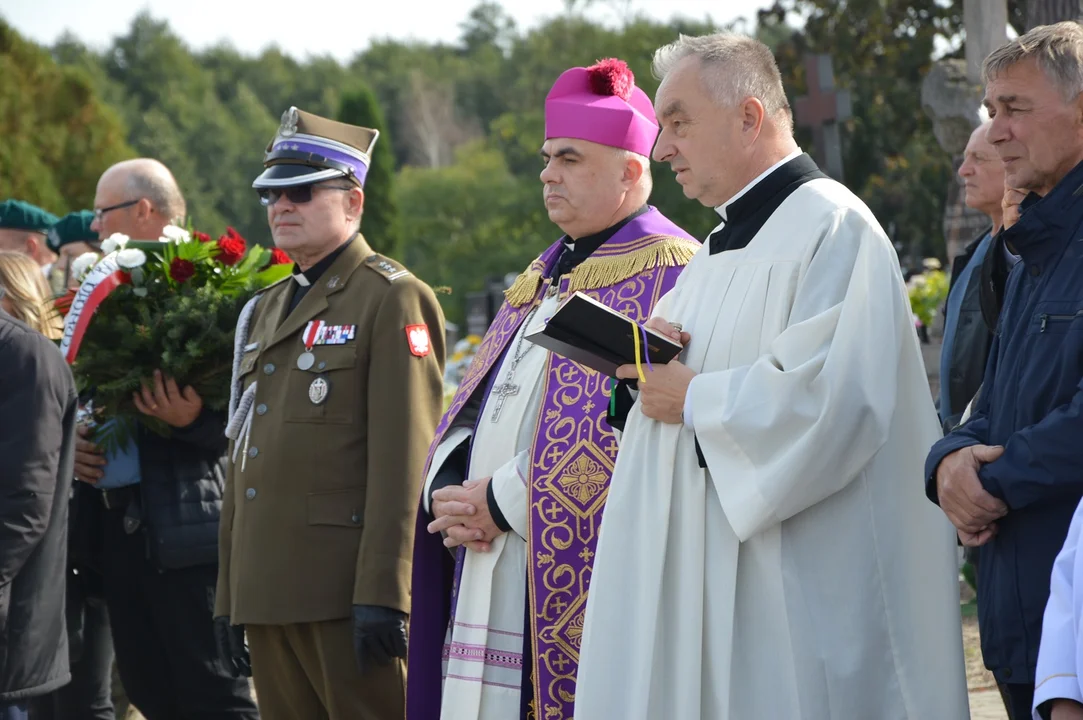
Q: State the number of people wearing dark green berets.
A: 2